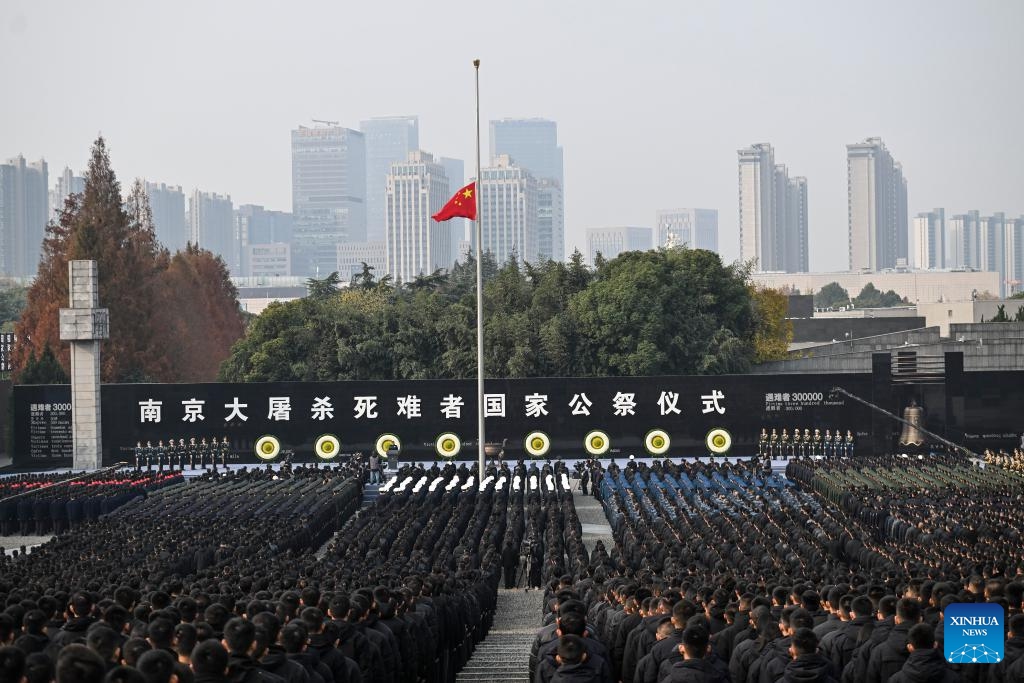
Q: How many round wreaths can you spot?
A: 8